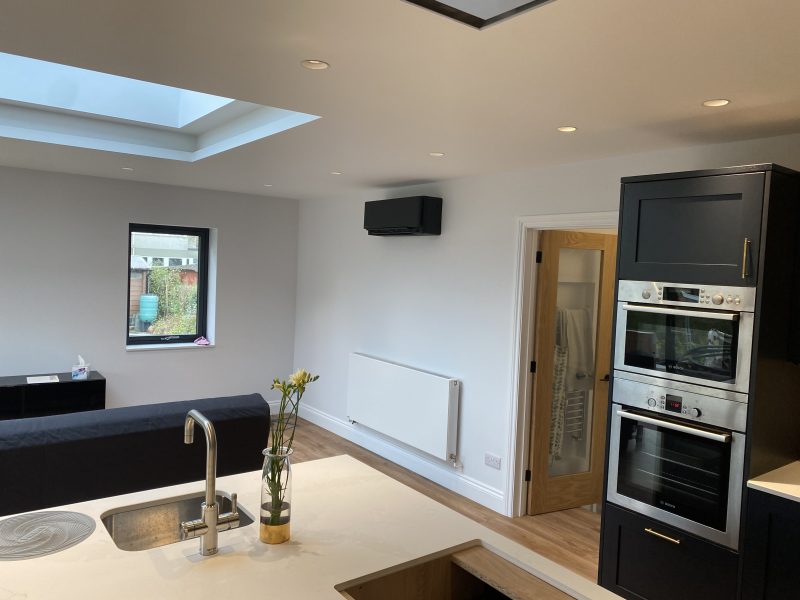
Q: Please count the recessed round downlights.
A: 7